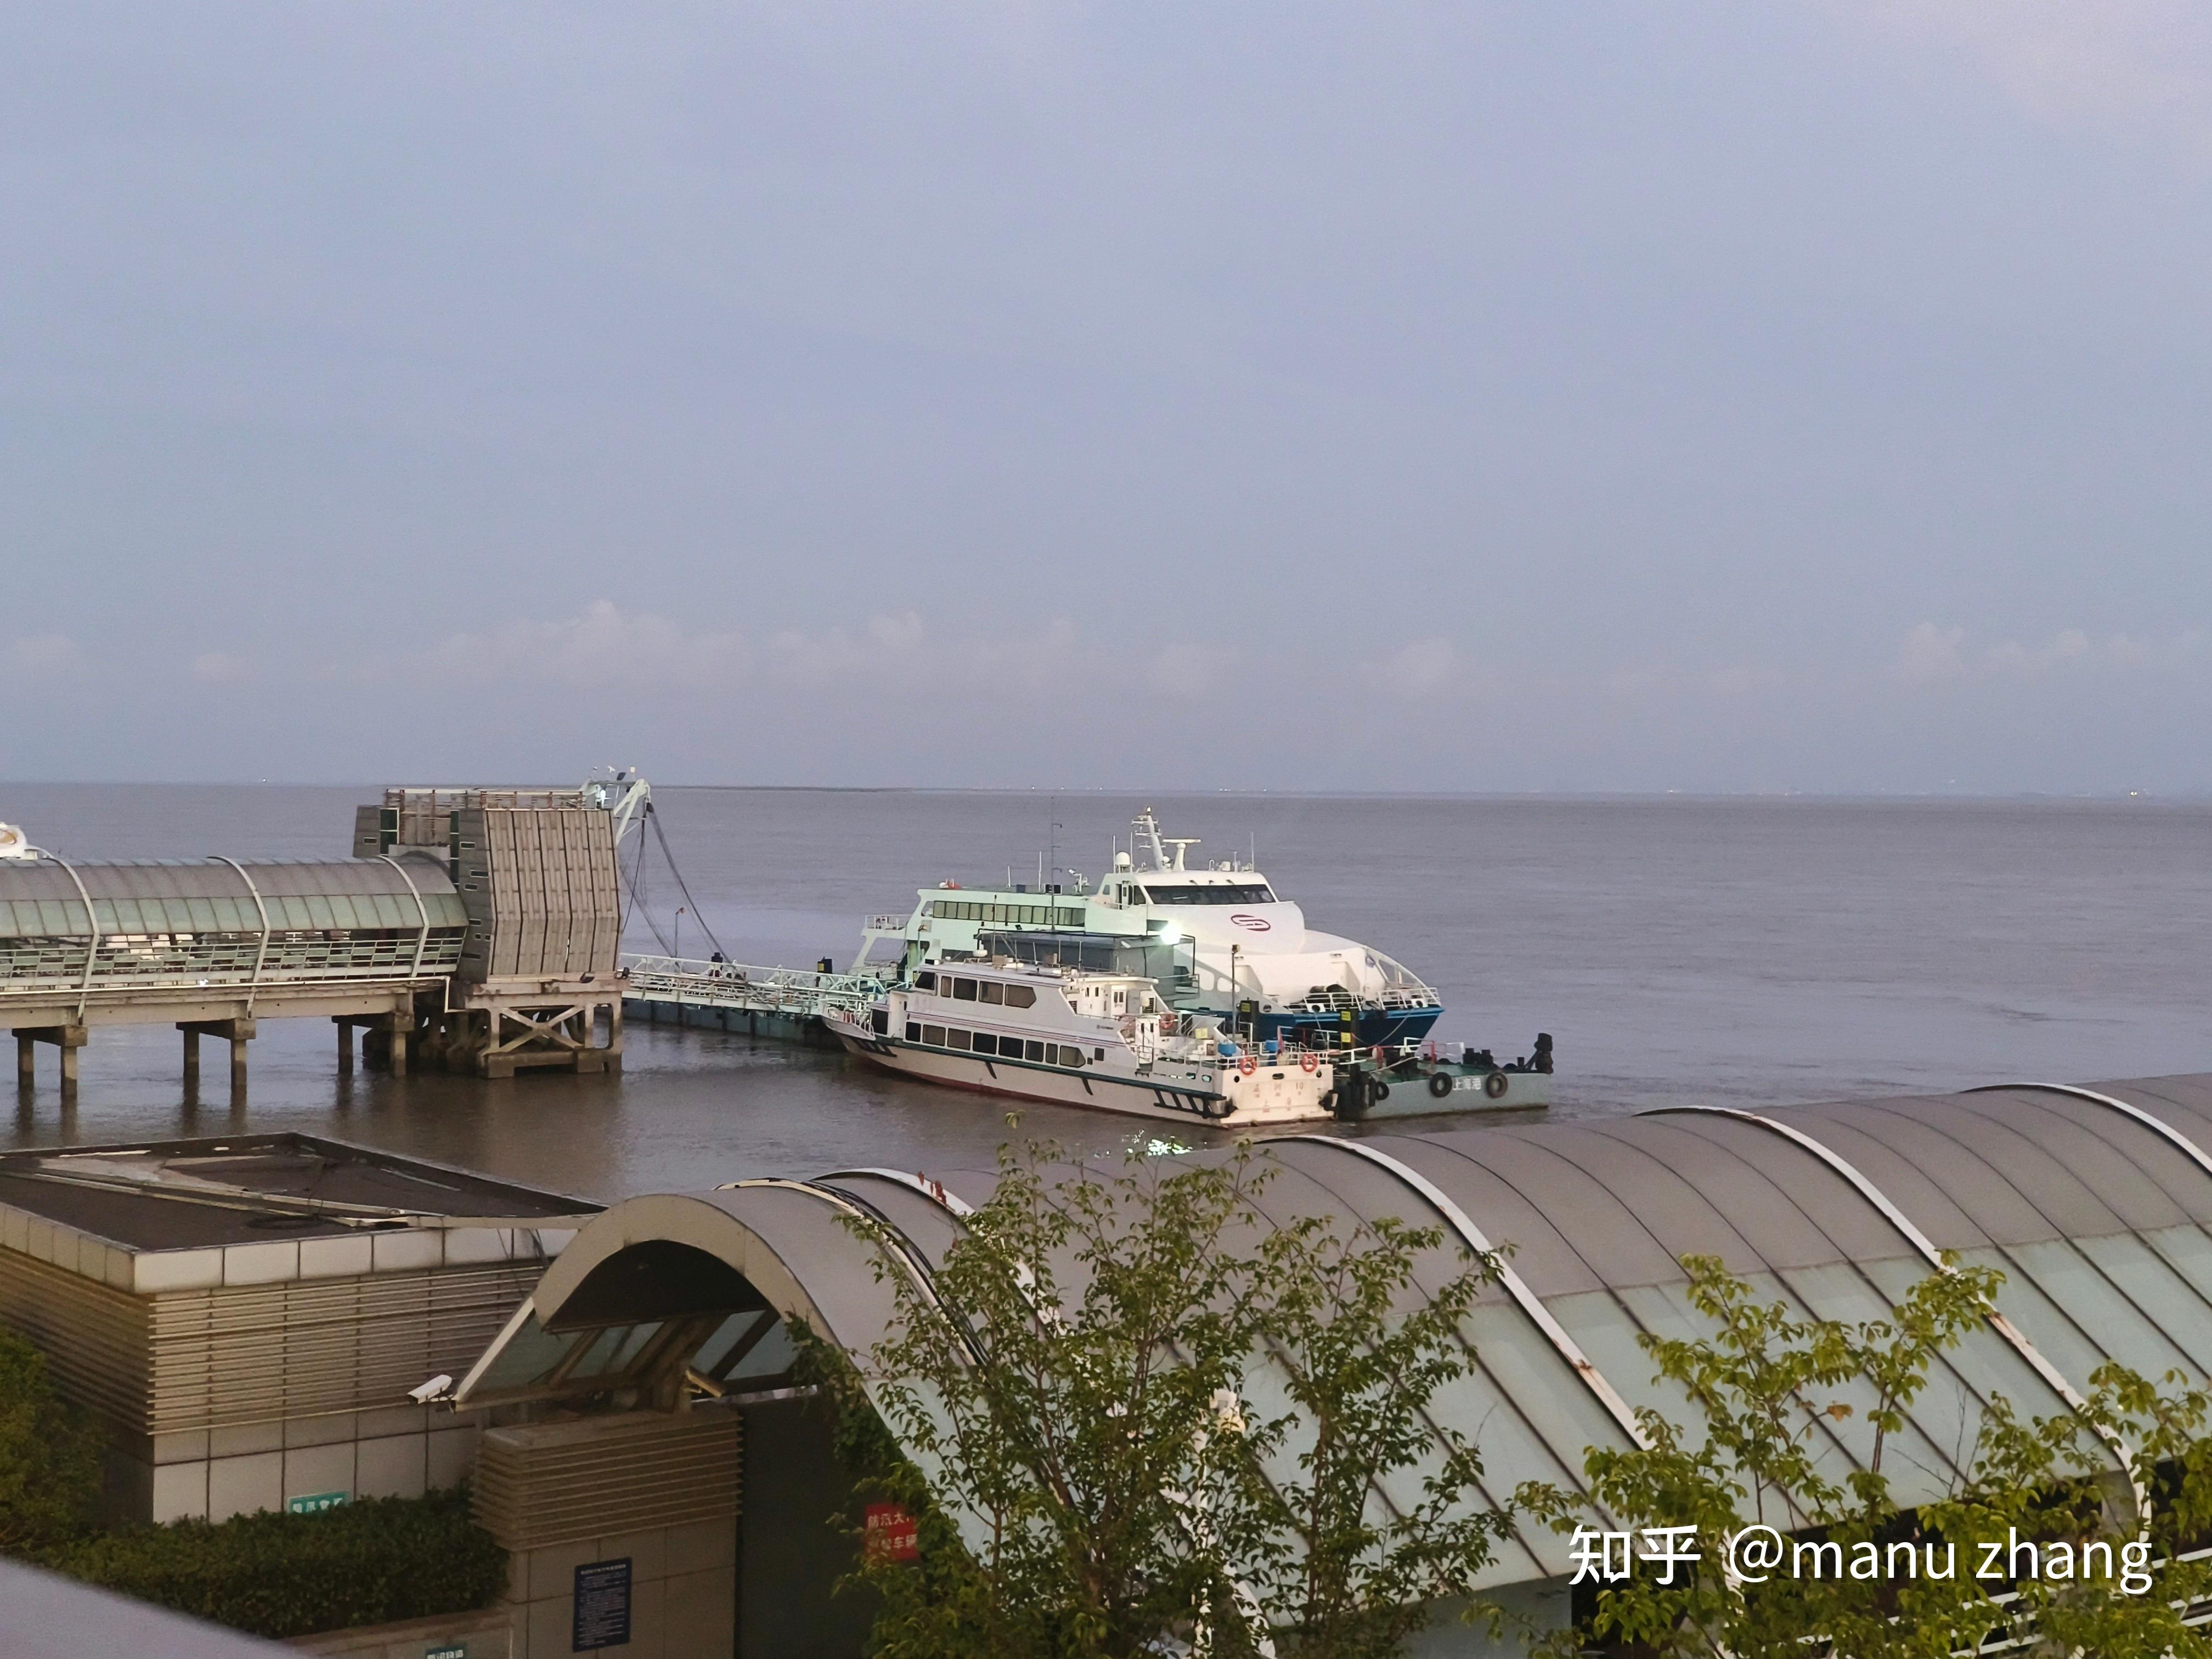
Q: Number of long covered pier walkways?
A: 2